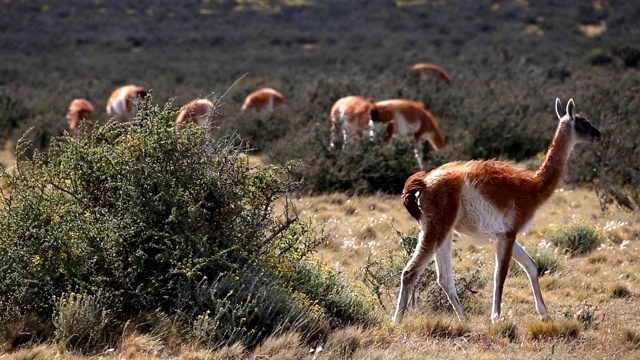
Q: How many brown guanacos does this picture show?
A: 8